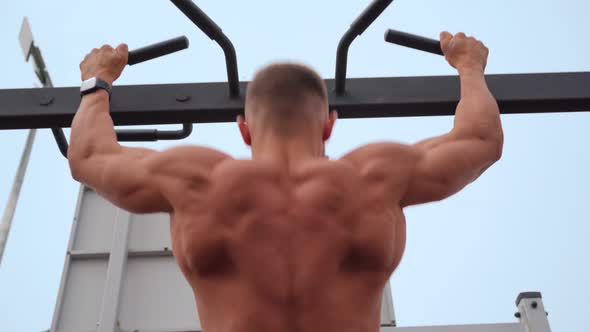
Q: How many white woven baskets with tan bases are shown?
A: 0